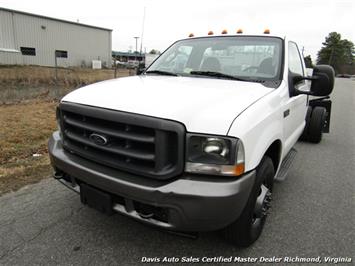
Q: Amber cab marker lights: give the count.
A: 5